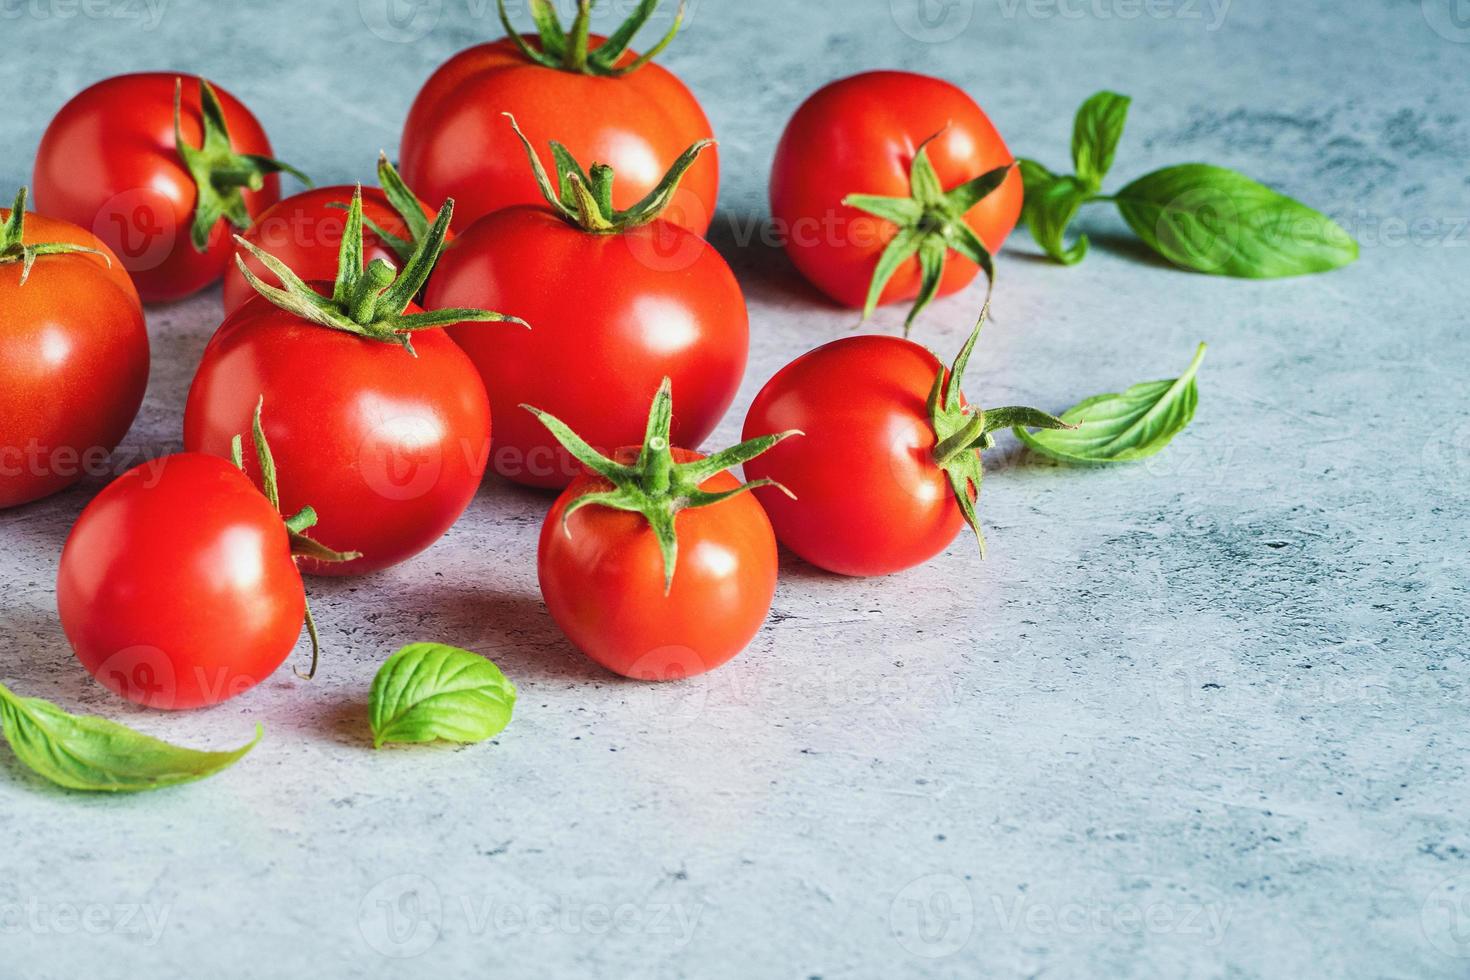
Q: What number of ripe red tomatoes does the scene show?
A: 10